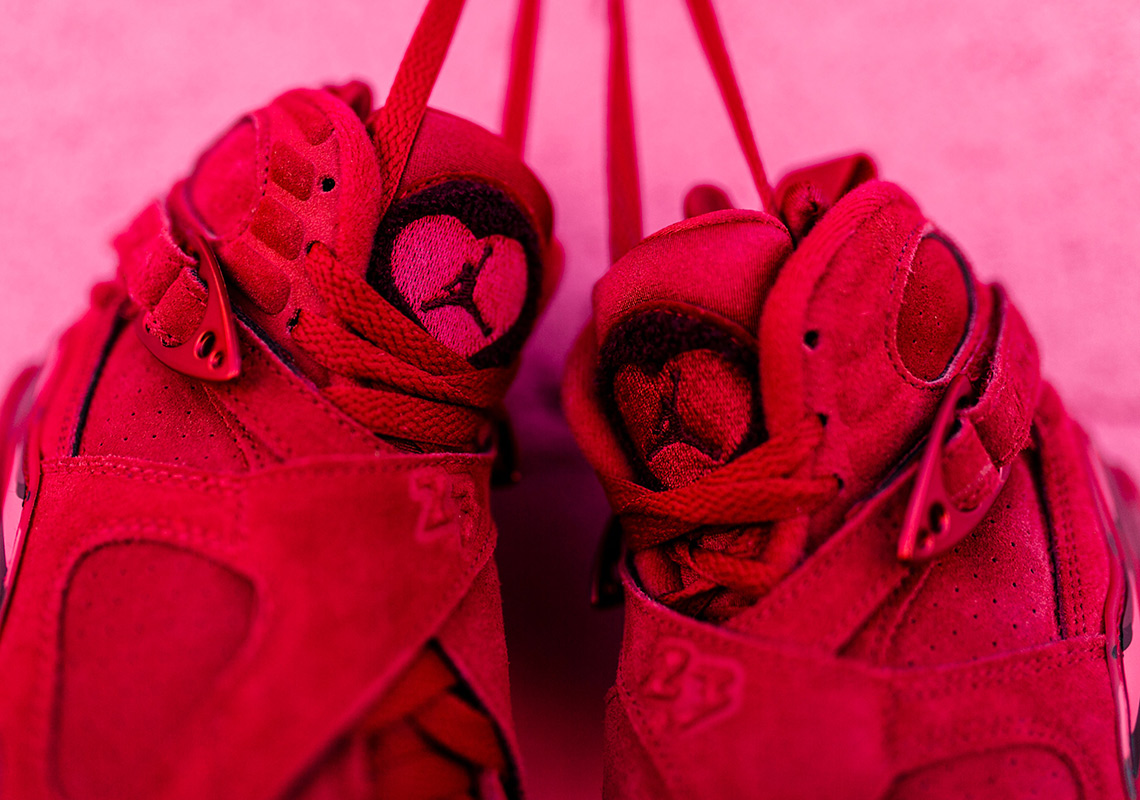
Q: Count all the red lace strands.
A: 4